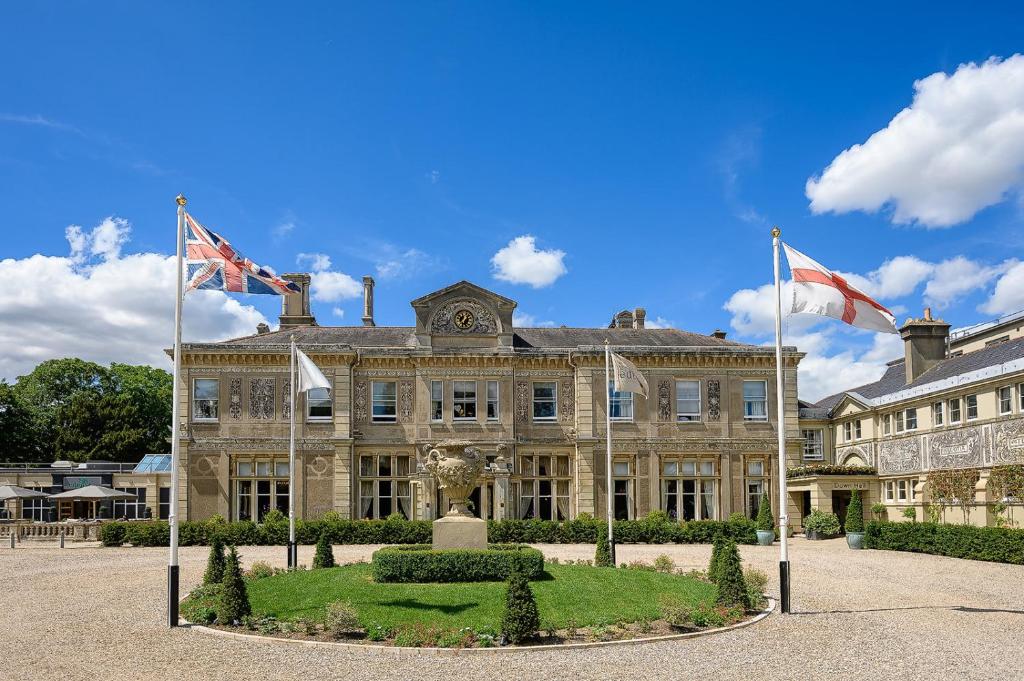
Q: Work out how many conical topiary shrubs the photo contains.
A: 9